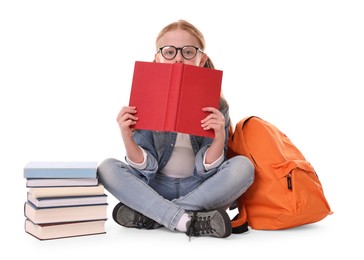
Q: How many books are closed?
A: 6